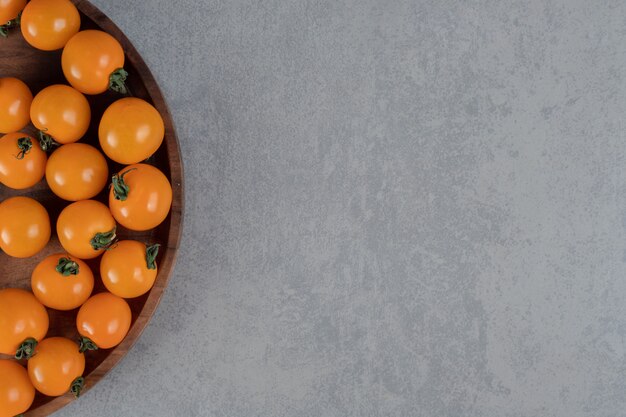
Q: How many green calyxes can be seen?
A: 11